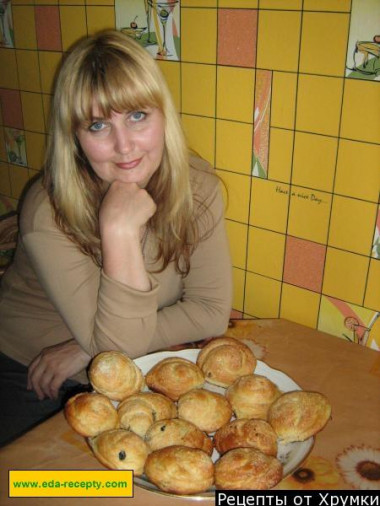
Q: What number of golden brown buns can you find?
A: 13